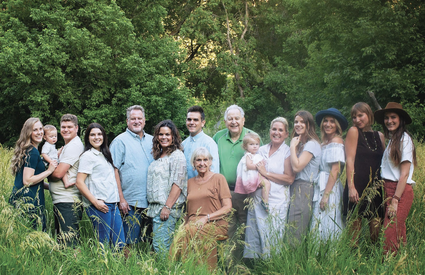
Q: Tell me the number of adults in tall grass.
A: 13